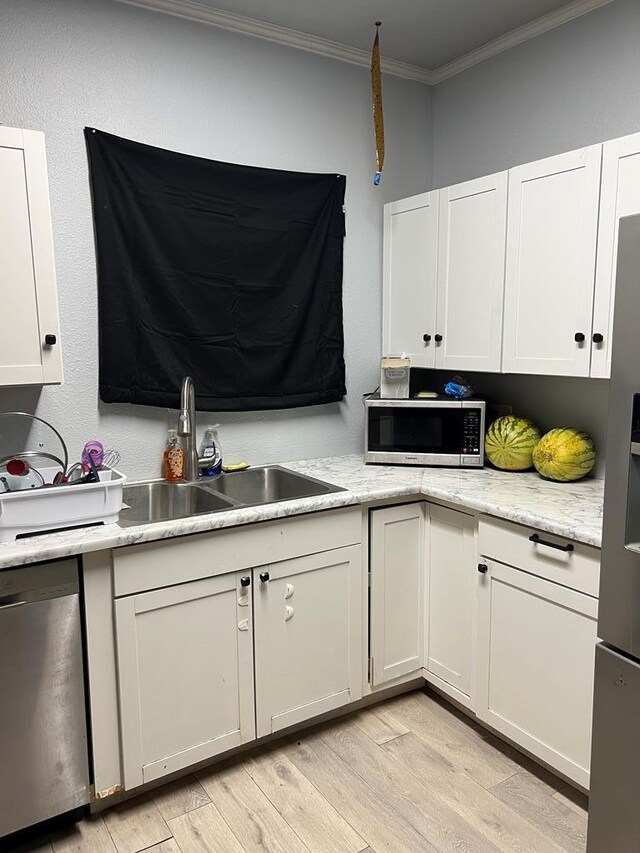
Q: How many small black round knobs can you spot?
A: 8